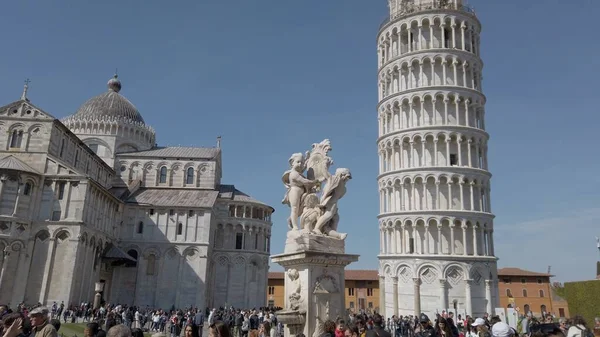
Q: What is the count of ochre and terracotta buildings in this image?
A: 2